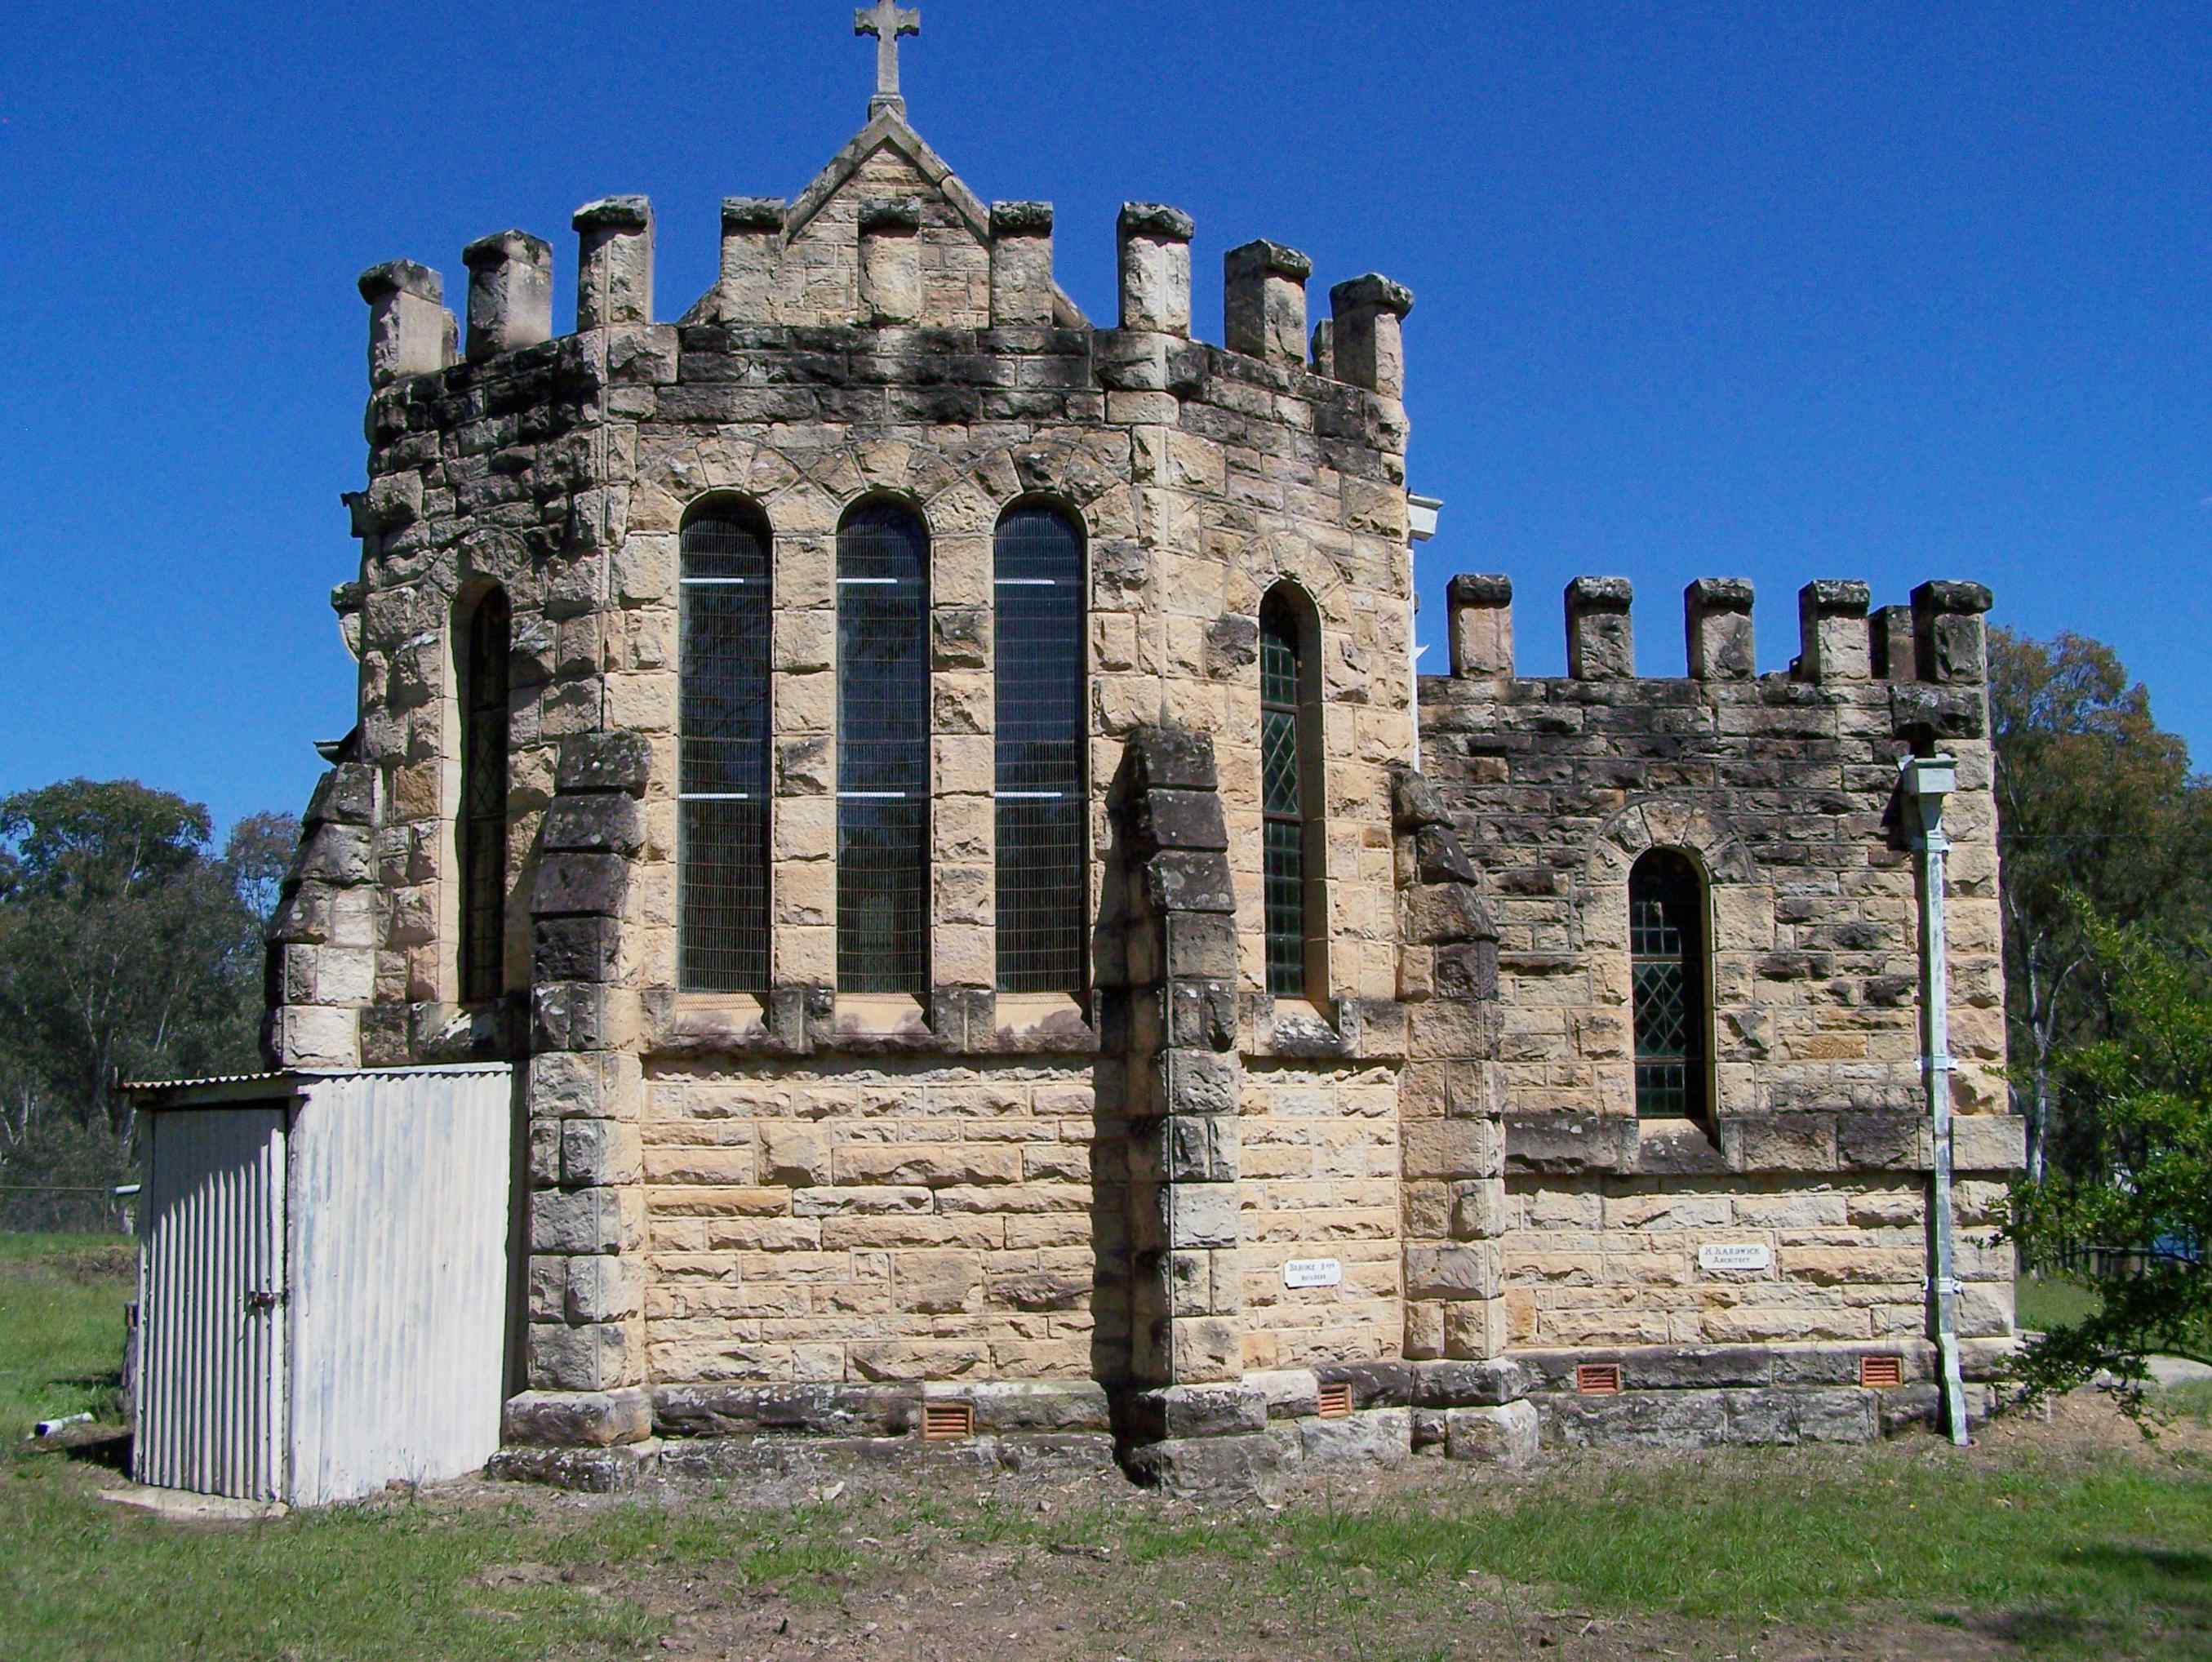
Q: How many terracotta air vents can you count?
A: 4